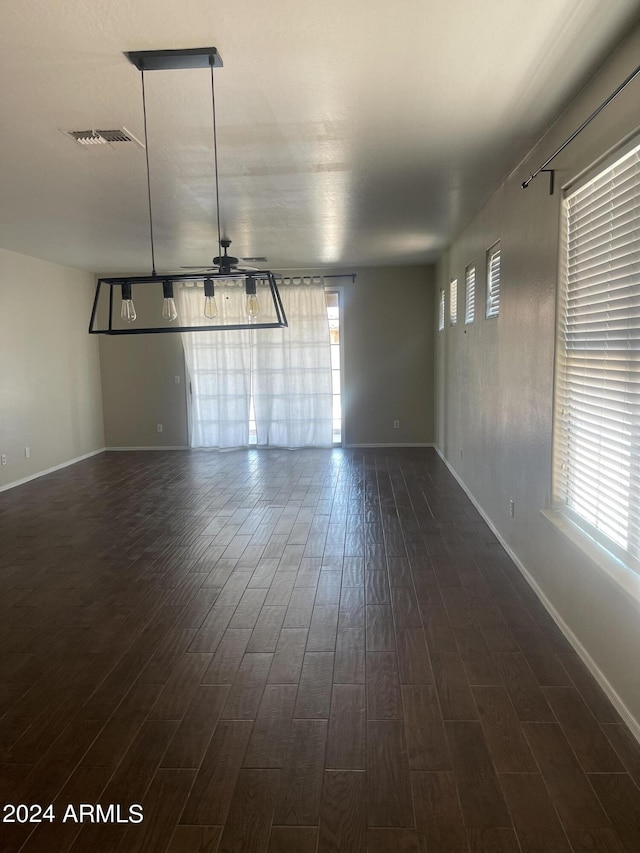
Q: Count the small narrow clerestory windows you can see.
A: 4